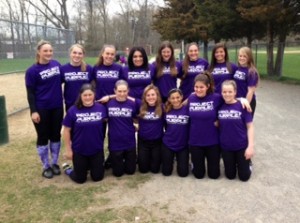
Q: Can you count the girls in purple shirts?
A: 14